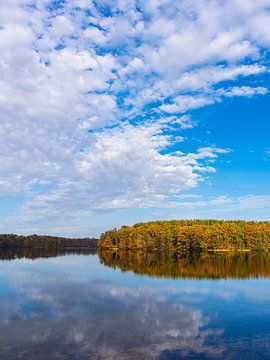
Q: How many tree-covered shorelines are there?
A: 2